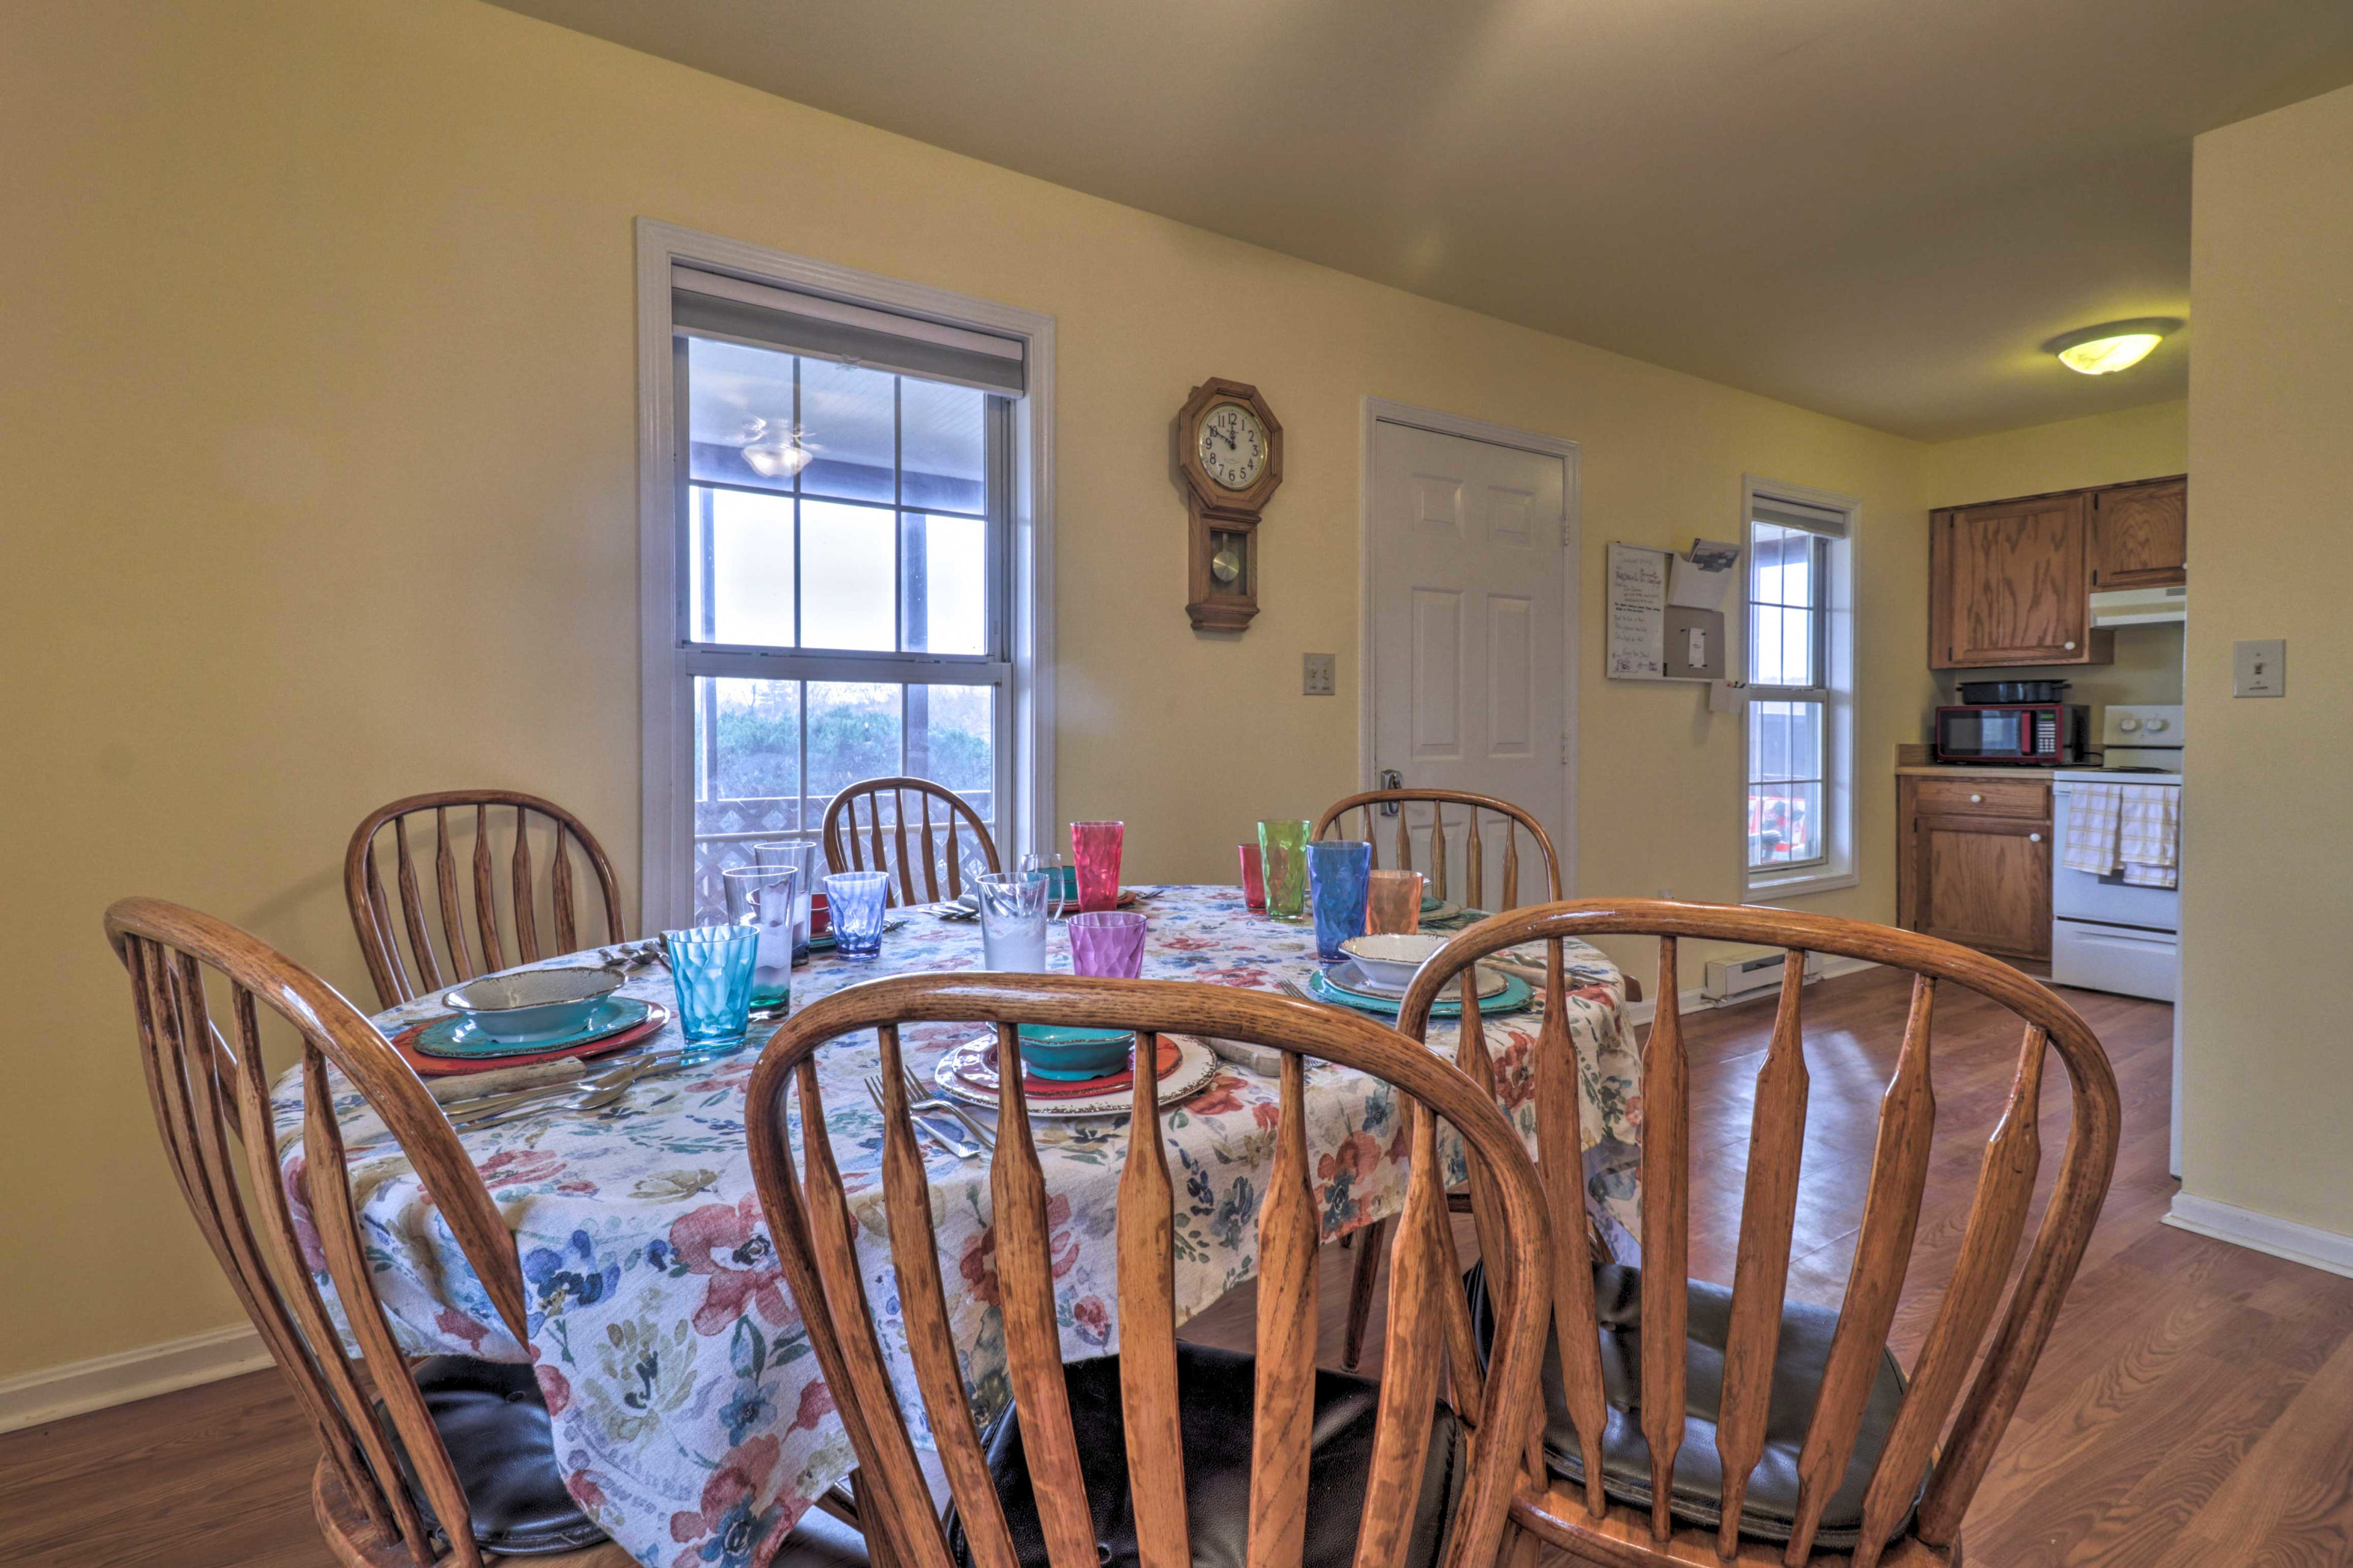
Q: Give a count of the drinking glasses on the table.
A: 12